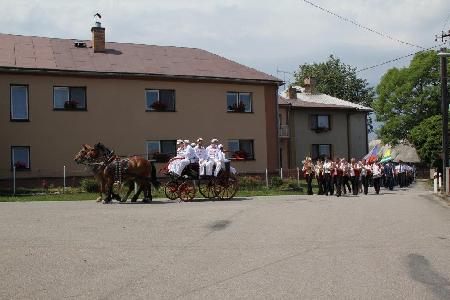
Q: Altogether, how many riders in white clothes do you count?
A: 6